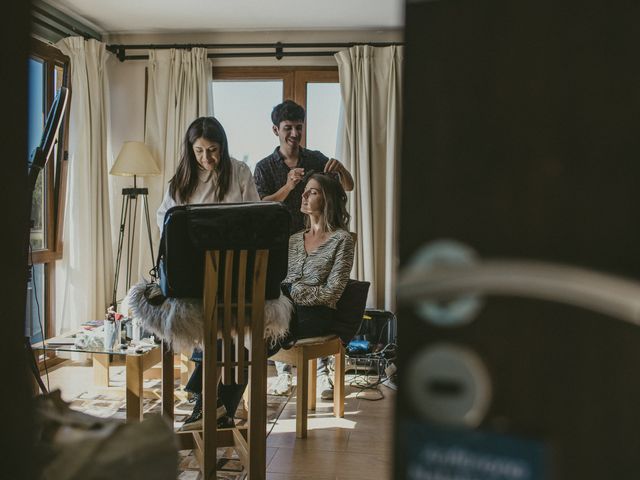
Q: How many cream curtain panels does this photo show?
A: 3